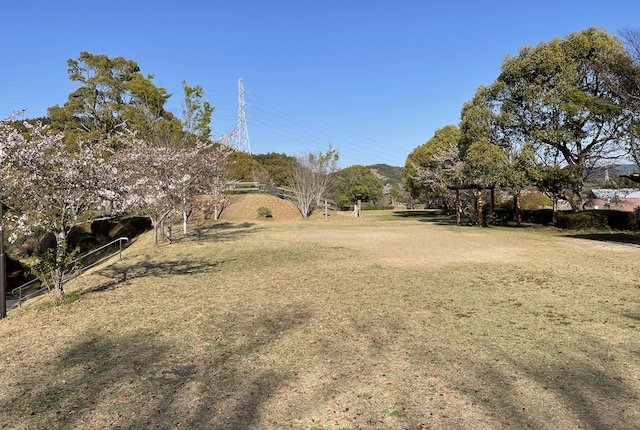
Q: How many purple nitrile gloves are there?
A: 0